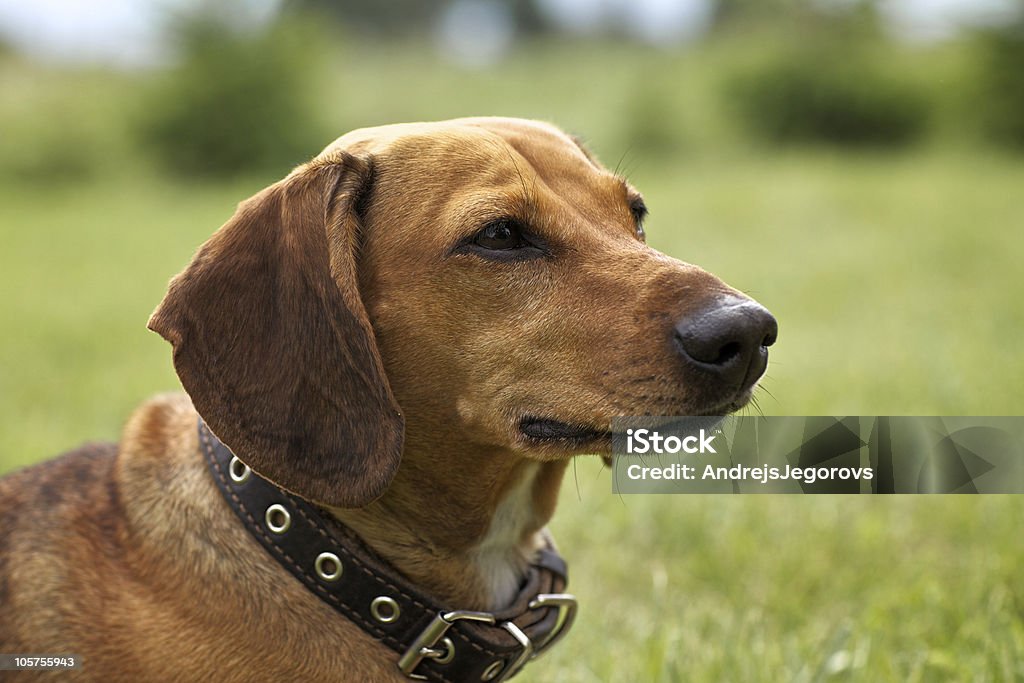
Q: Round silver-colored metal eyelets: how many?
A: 6